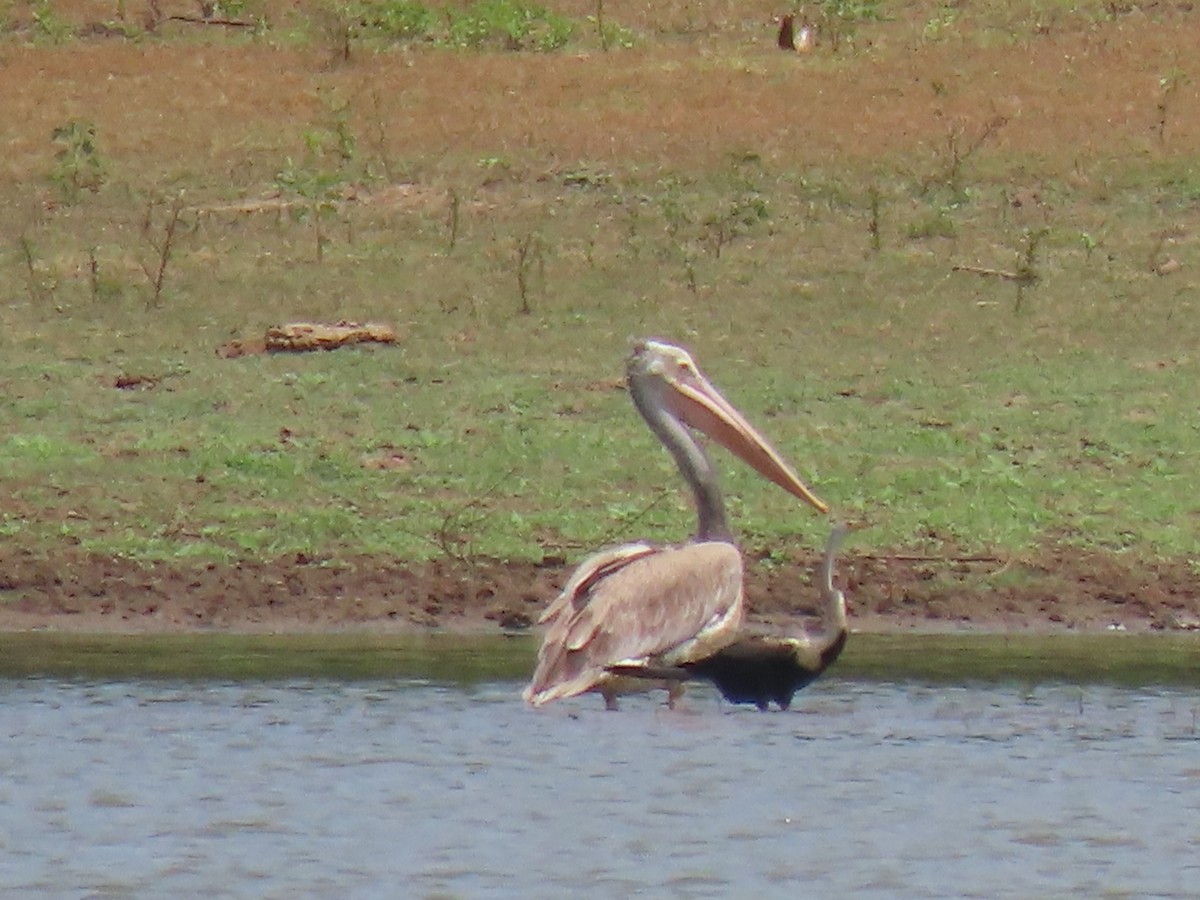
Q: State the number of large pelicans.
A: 1